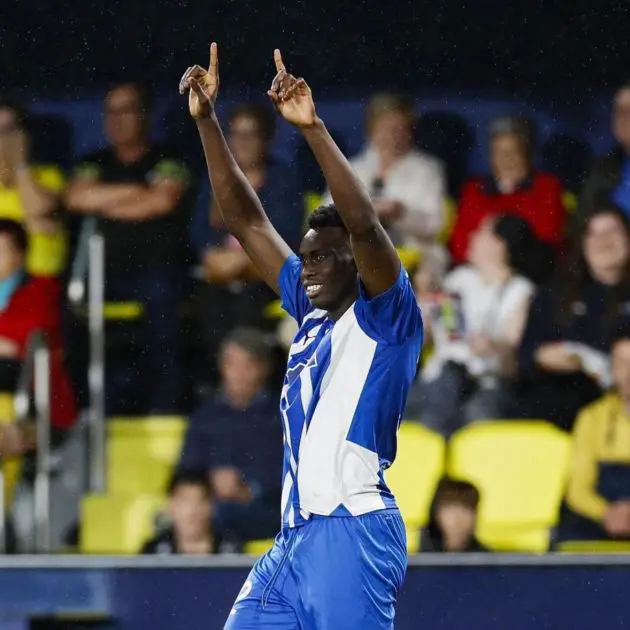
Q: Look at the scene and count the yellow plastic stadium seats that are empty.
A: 3